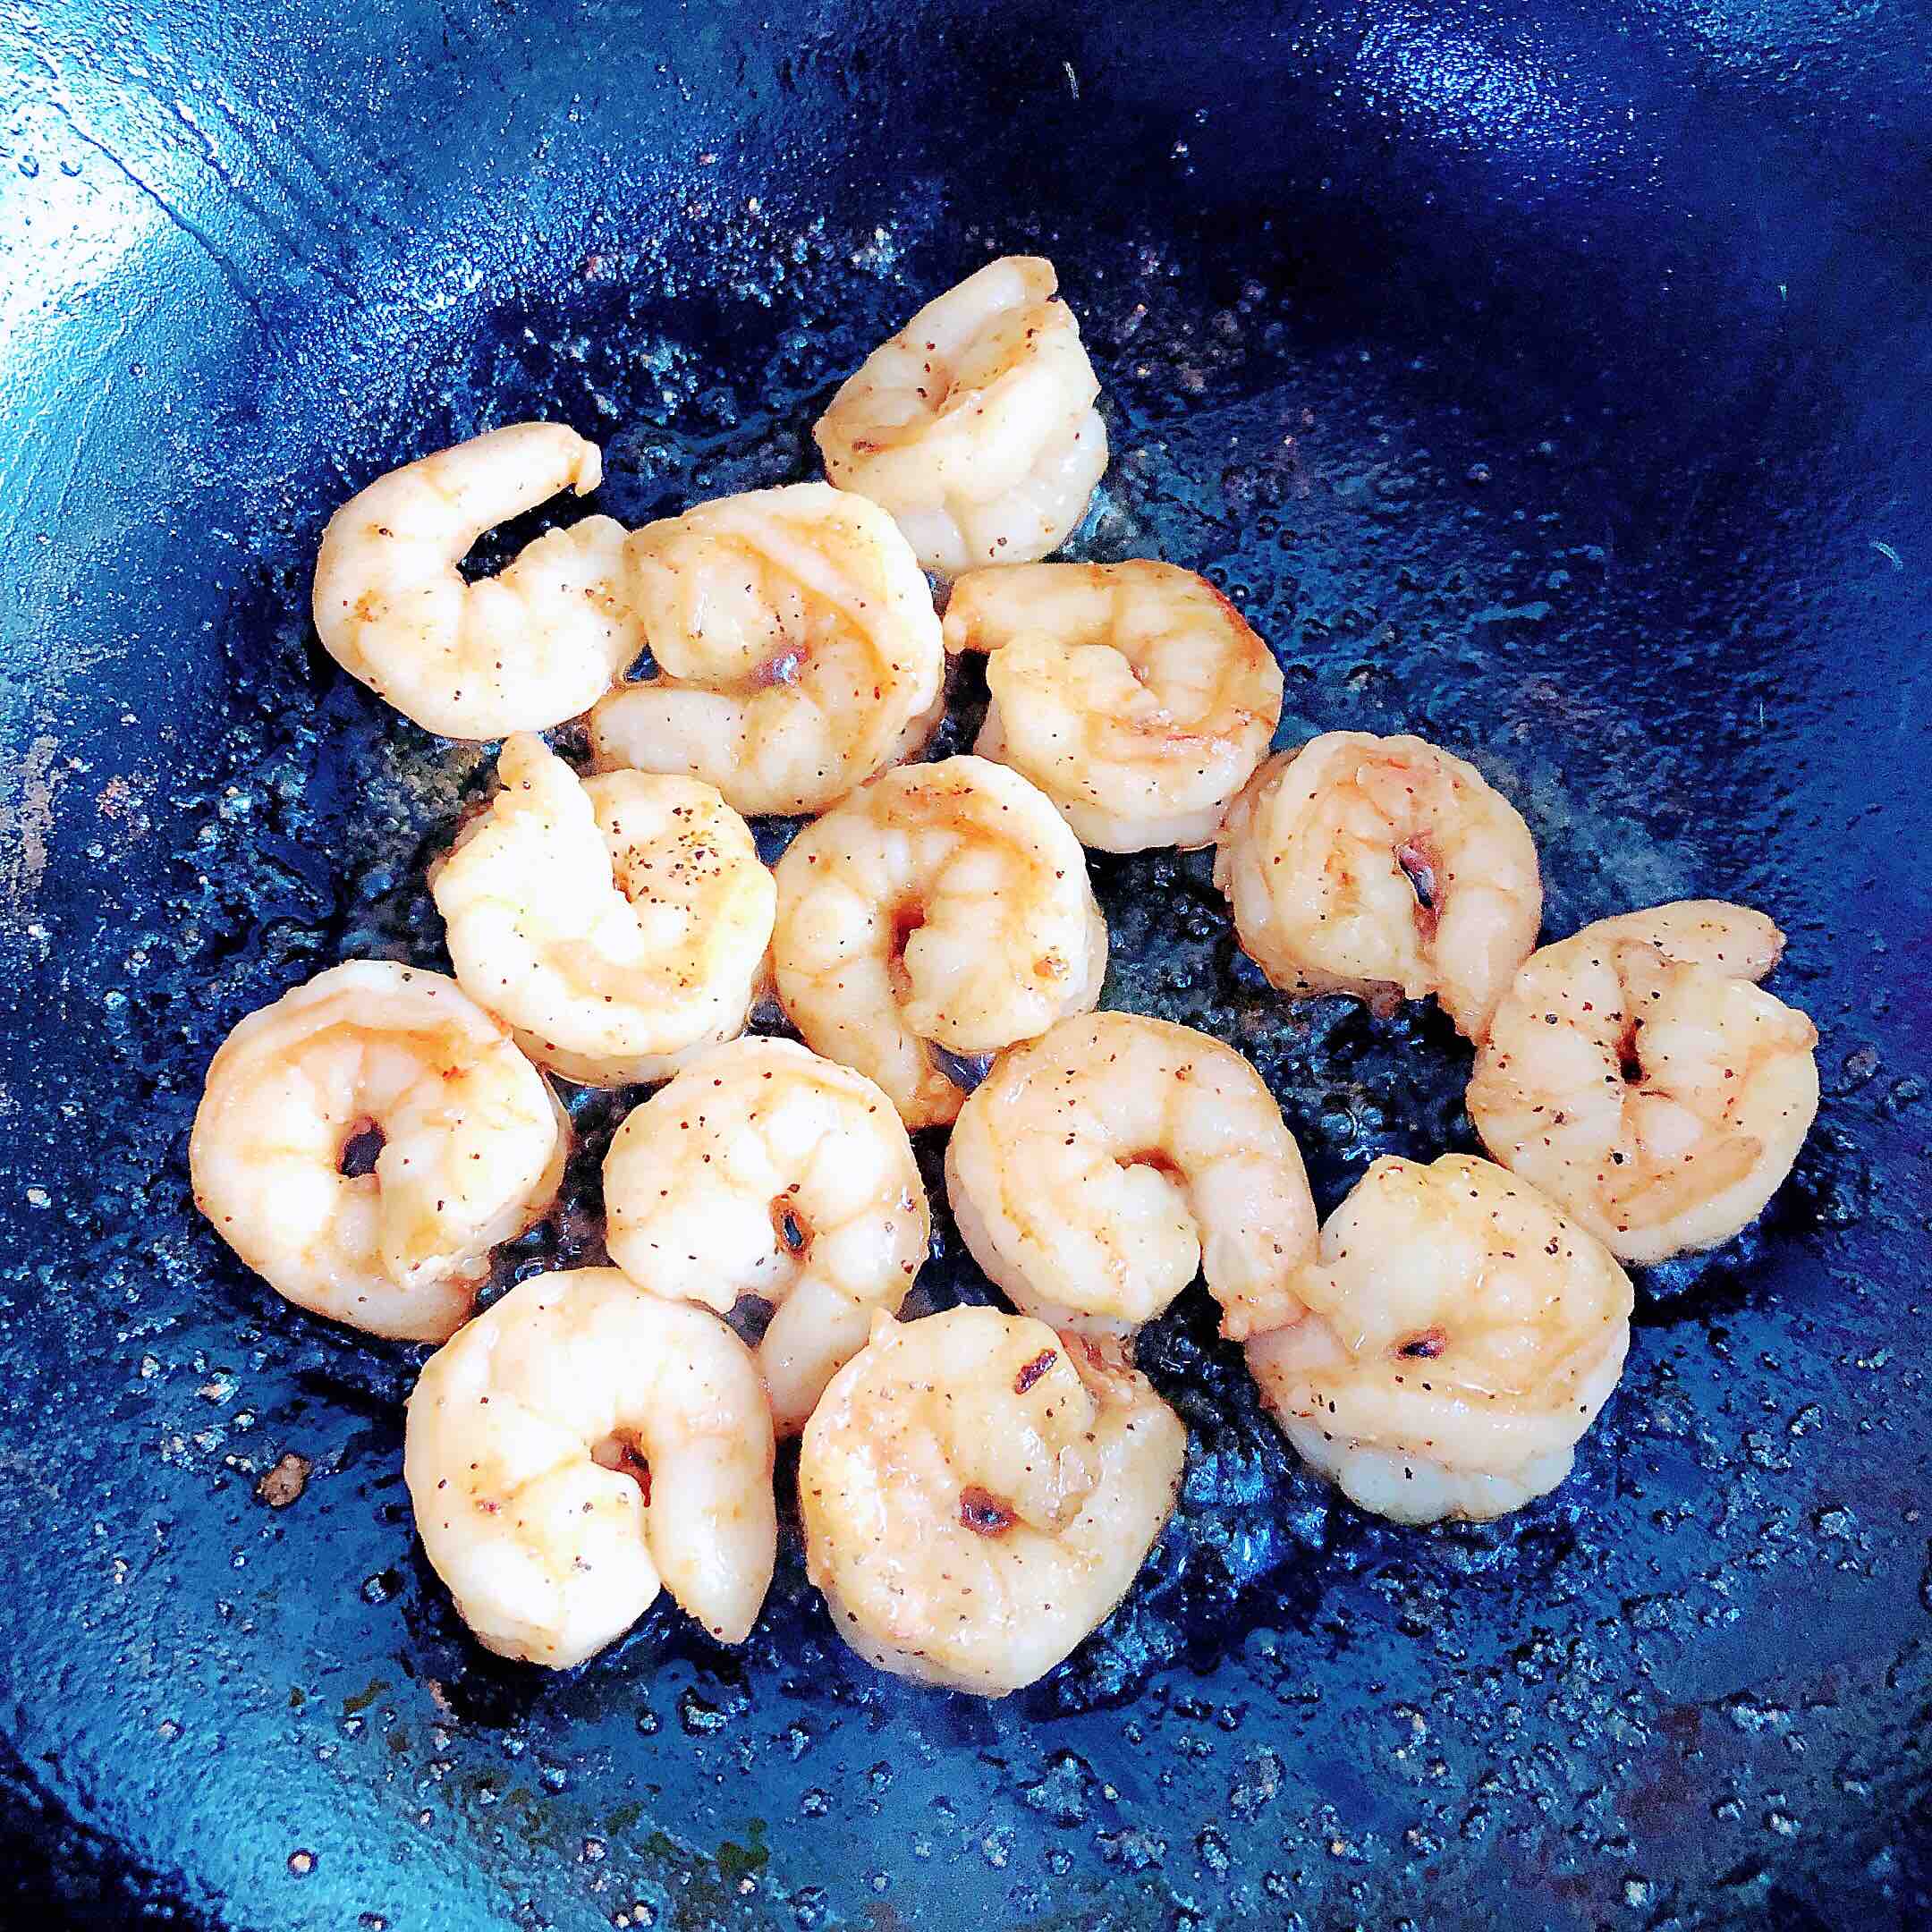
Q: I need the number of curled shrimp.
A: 14